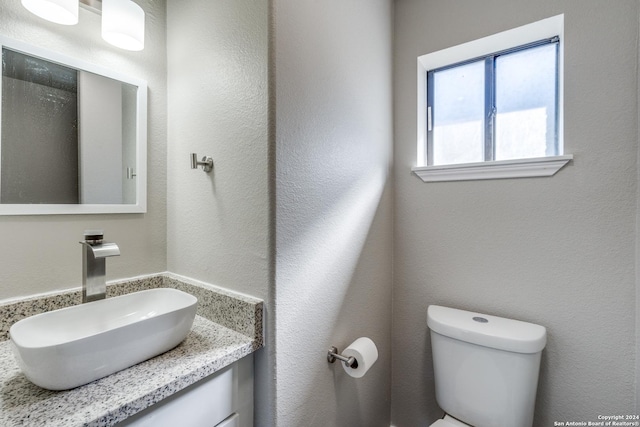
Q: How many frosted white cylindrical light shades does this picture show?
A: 2